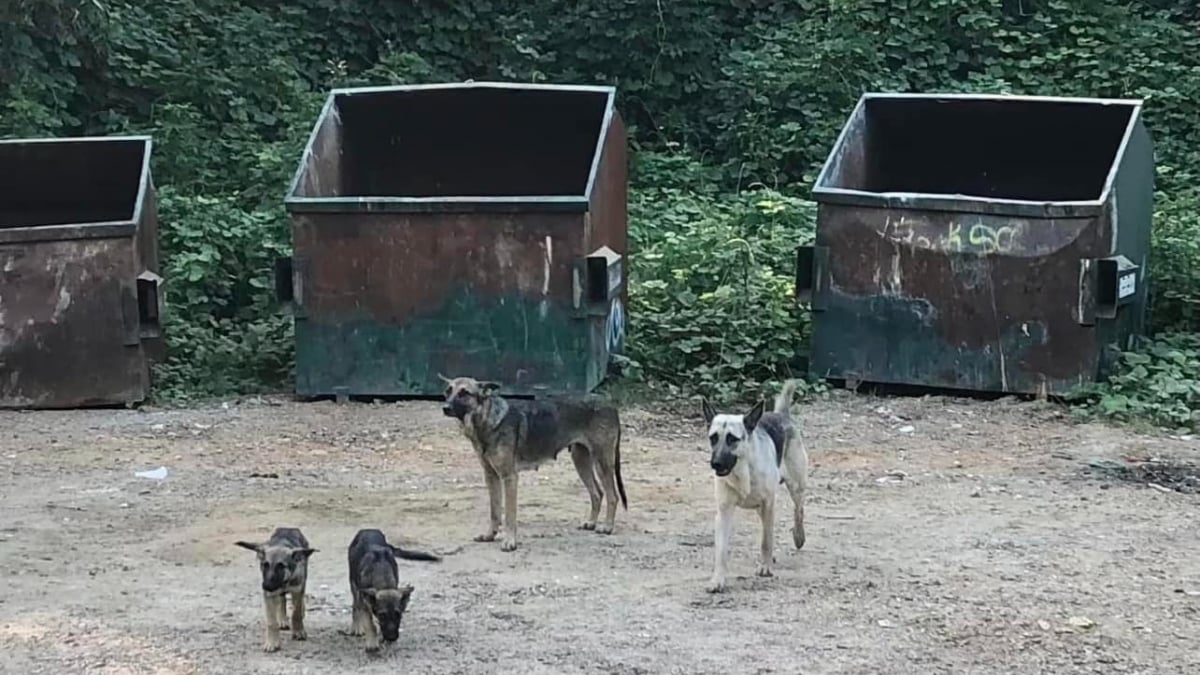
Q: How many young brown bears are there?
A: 0